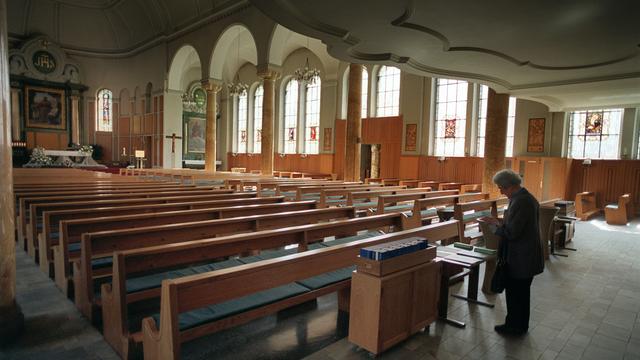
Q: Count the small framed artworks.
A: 3